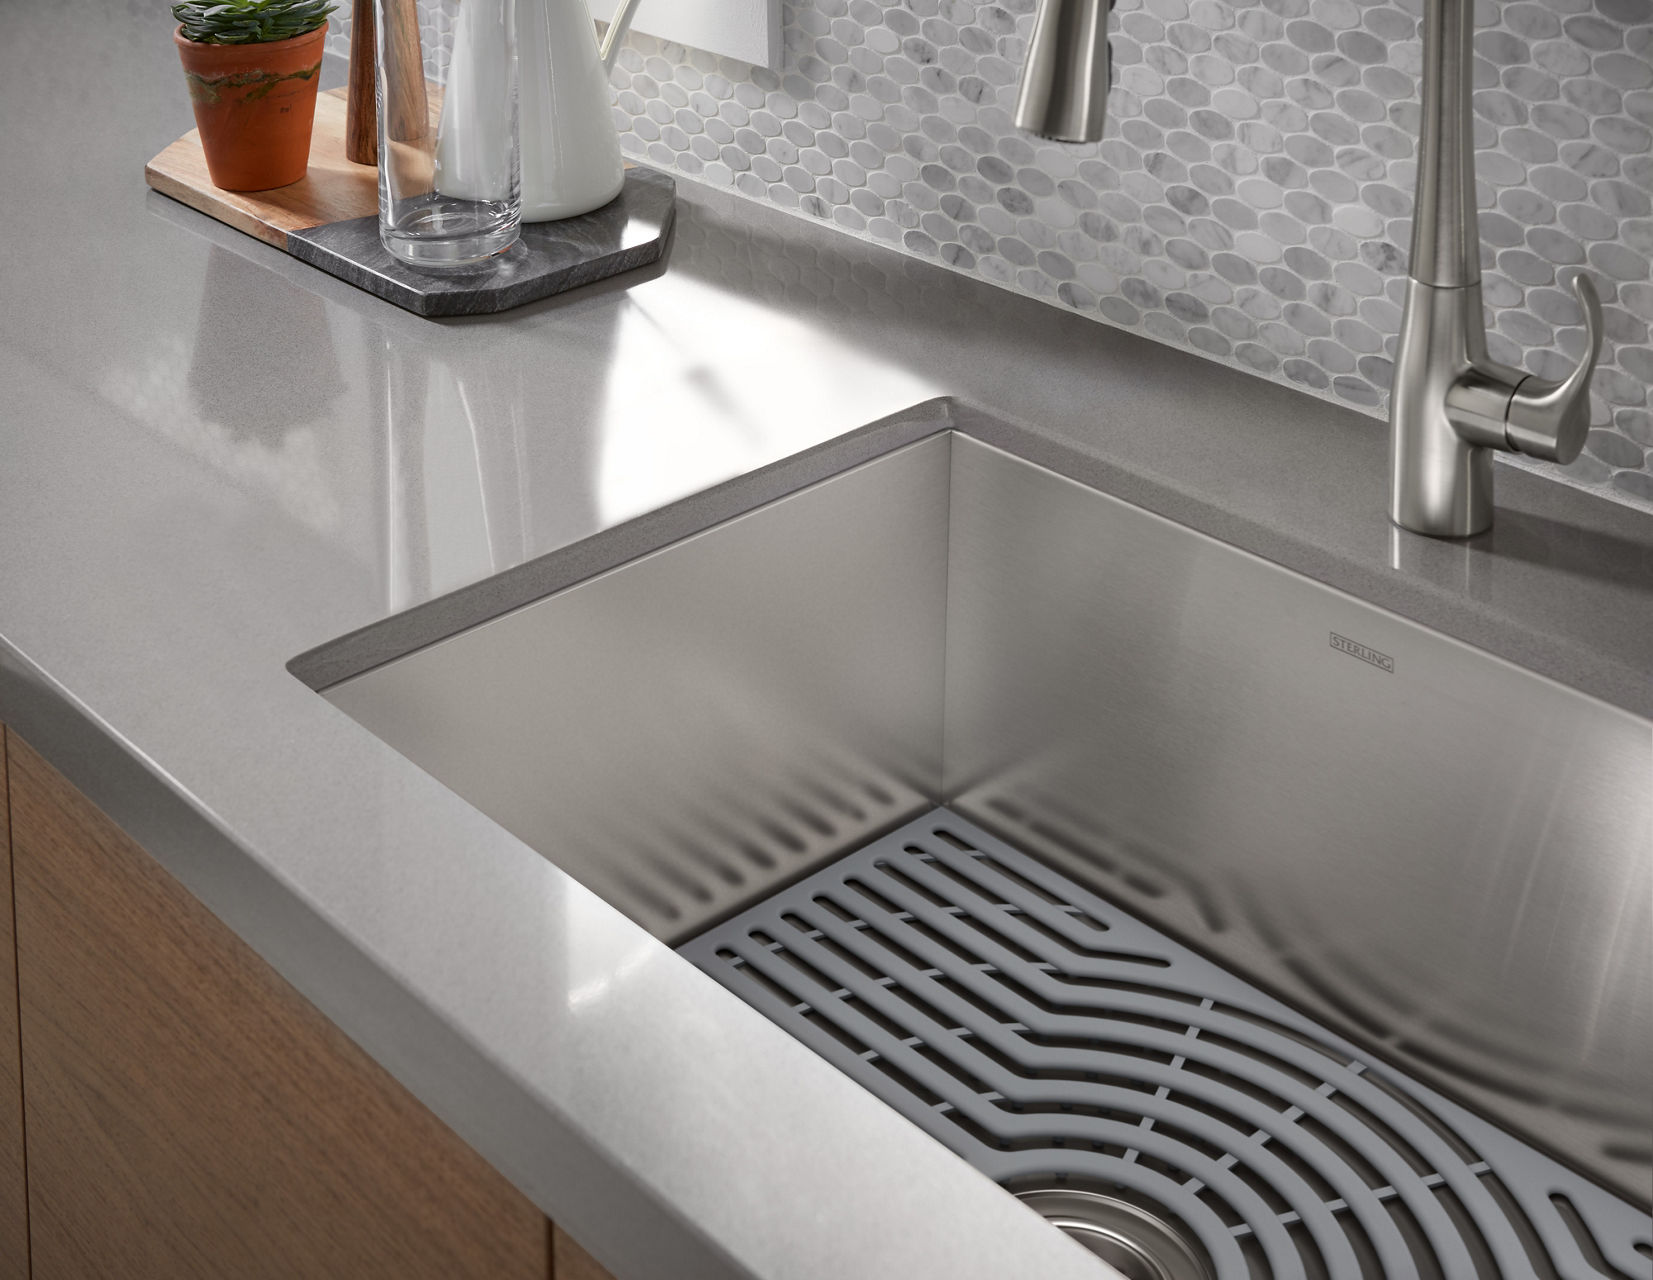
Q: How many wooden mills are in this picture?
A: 2